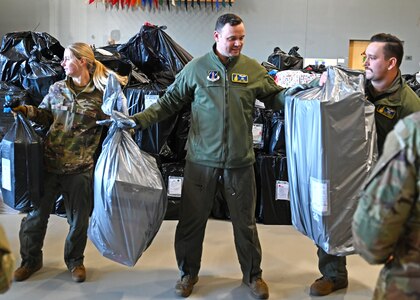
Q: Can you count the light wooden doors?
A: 1